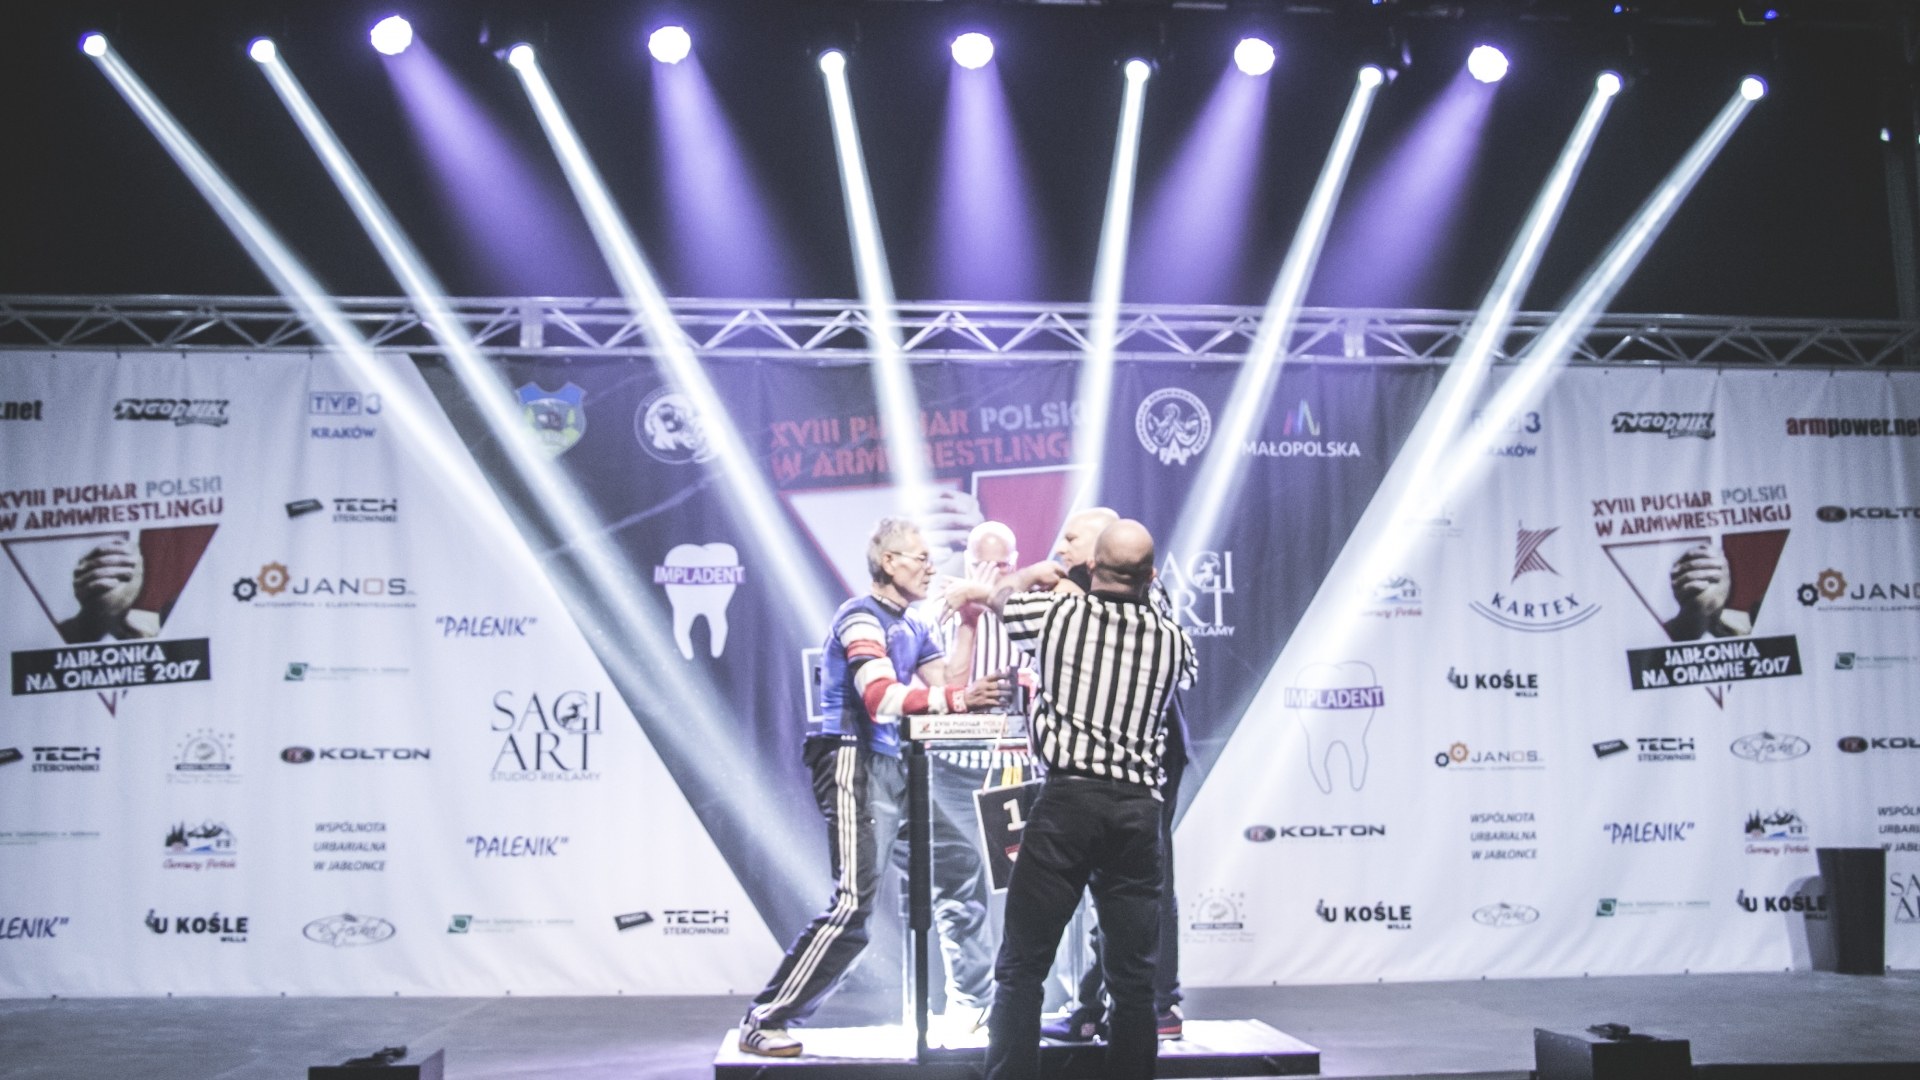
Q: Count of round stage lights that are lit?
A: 13